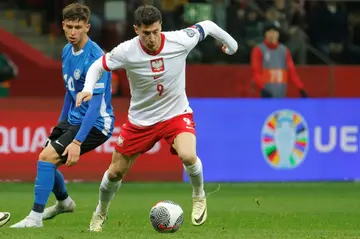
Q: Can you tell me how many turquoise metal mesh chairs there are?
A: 0